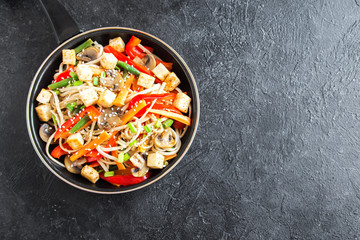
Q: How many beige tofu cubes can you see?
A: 15